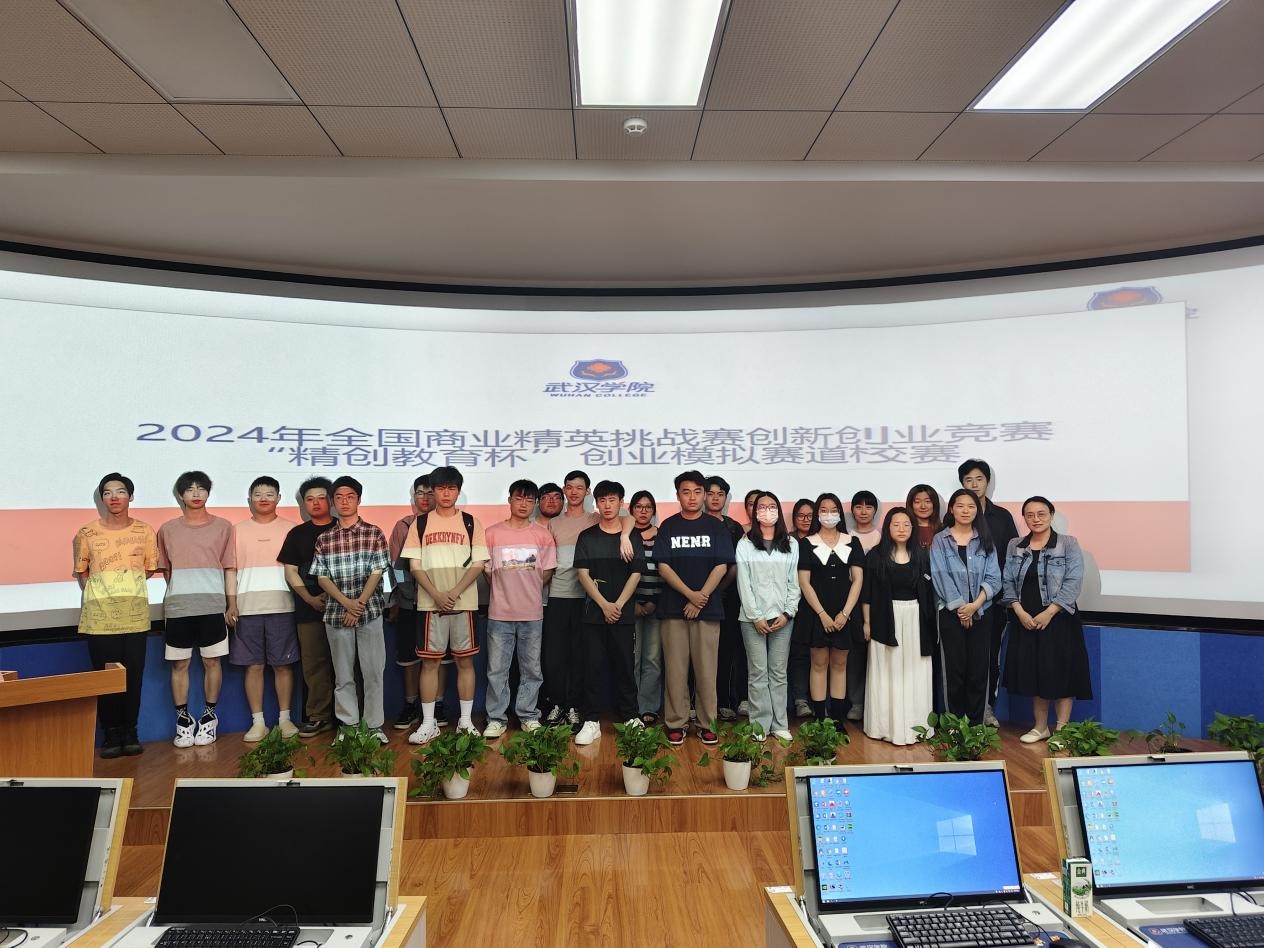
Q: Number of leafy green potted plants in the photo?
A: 11